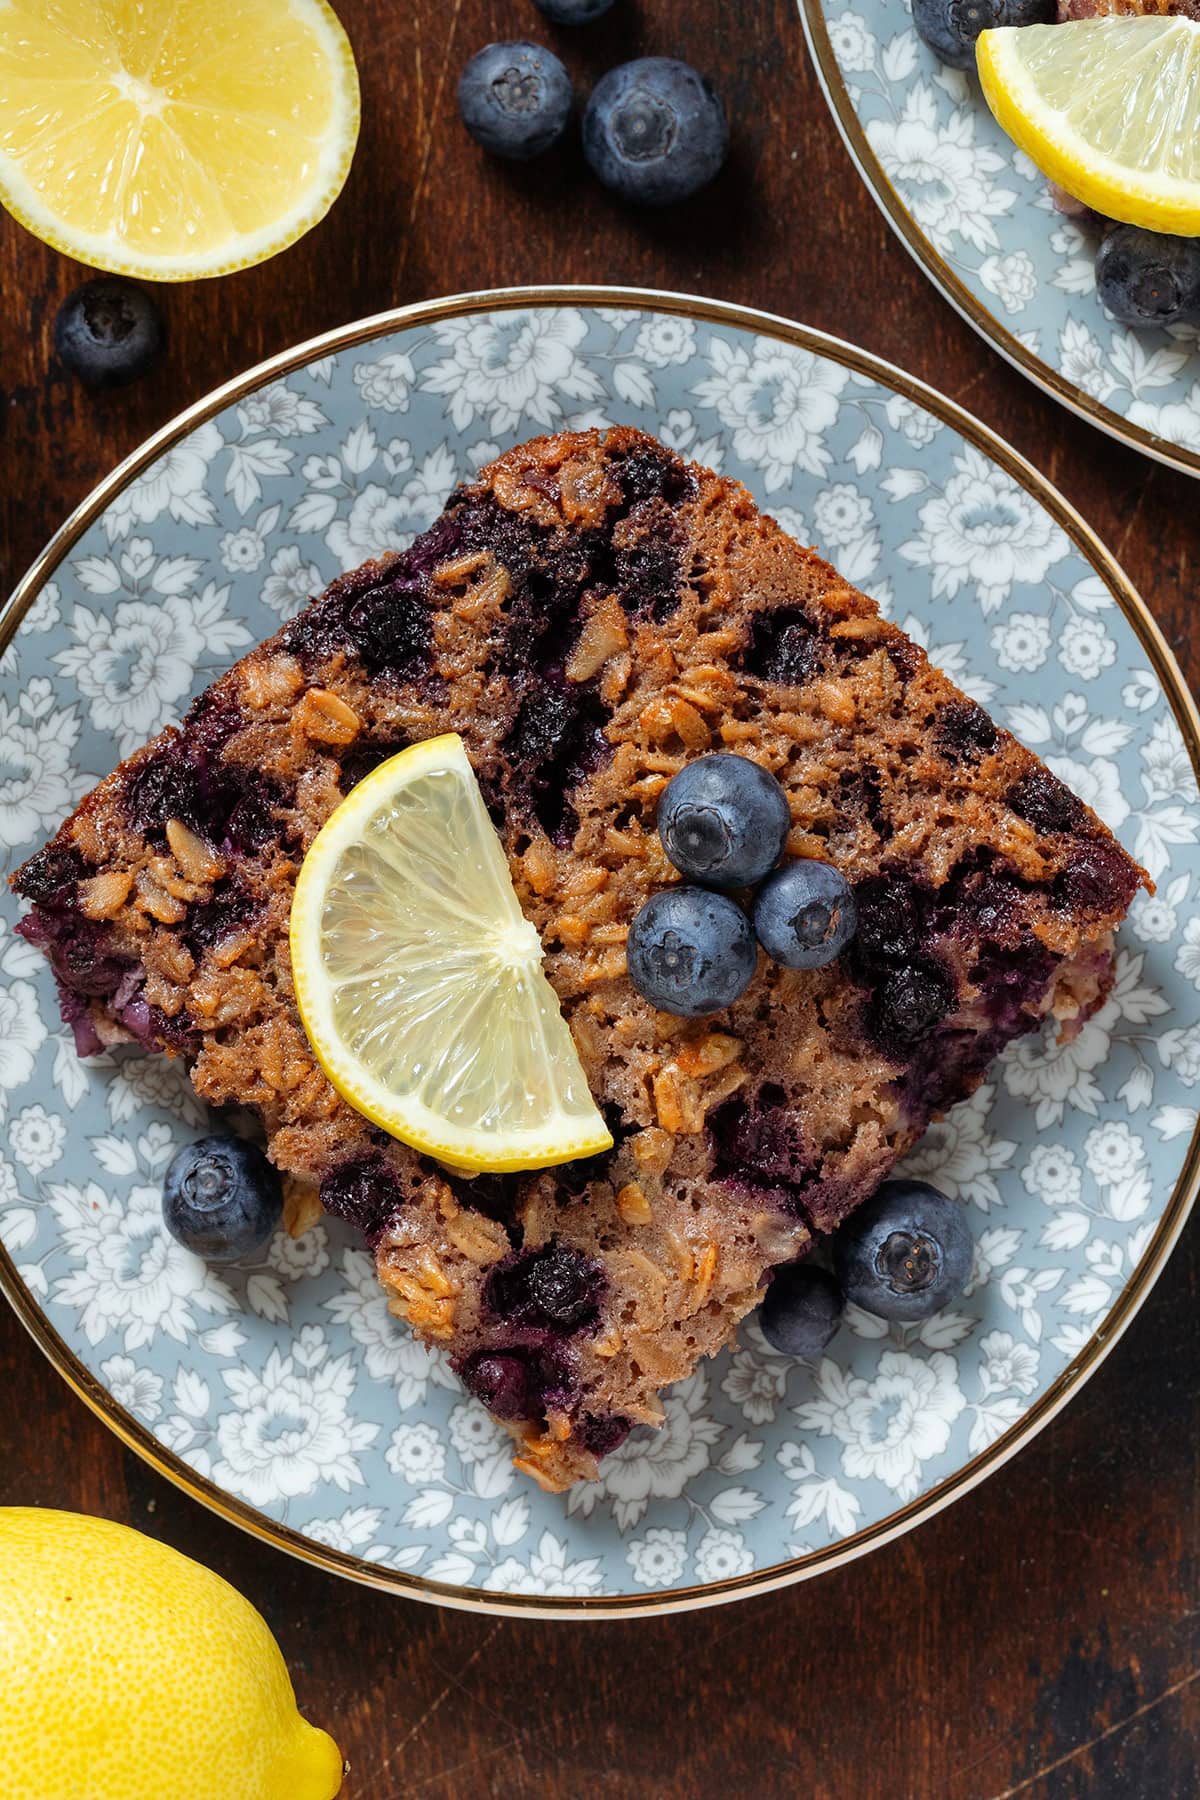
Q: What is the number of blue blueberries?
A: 12